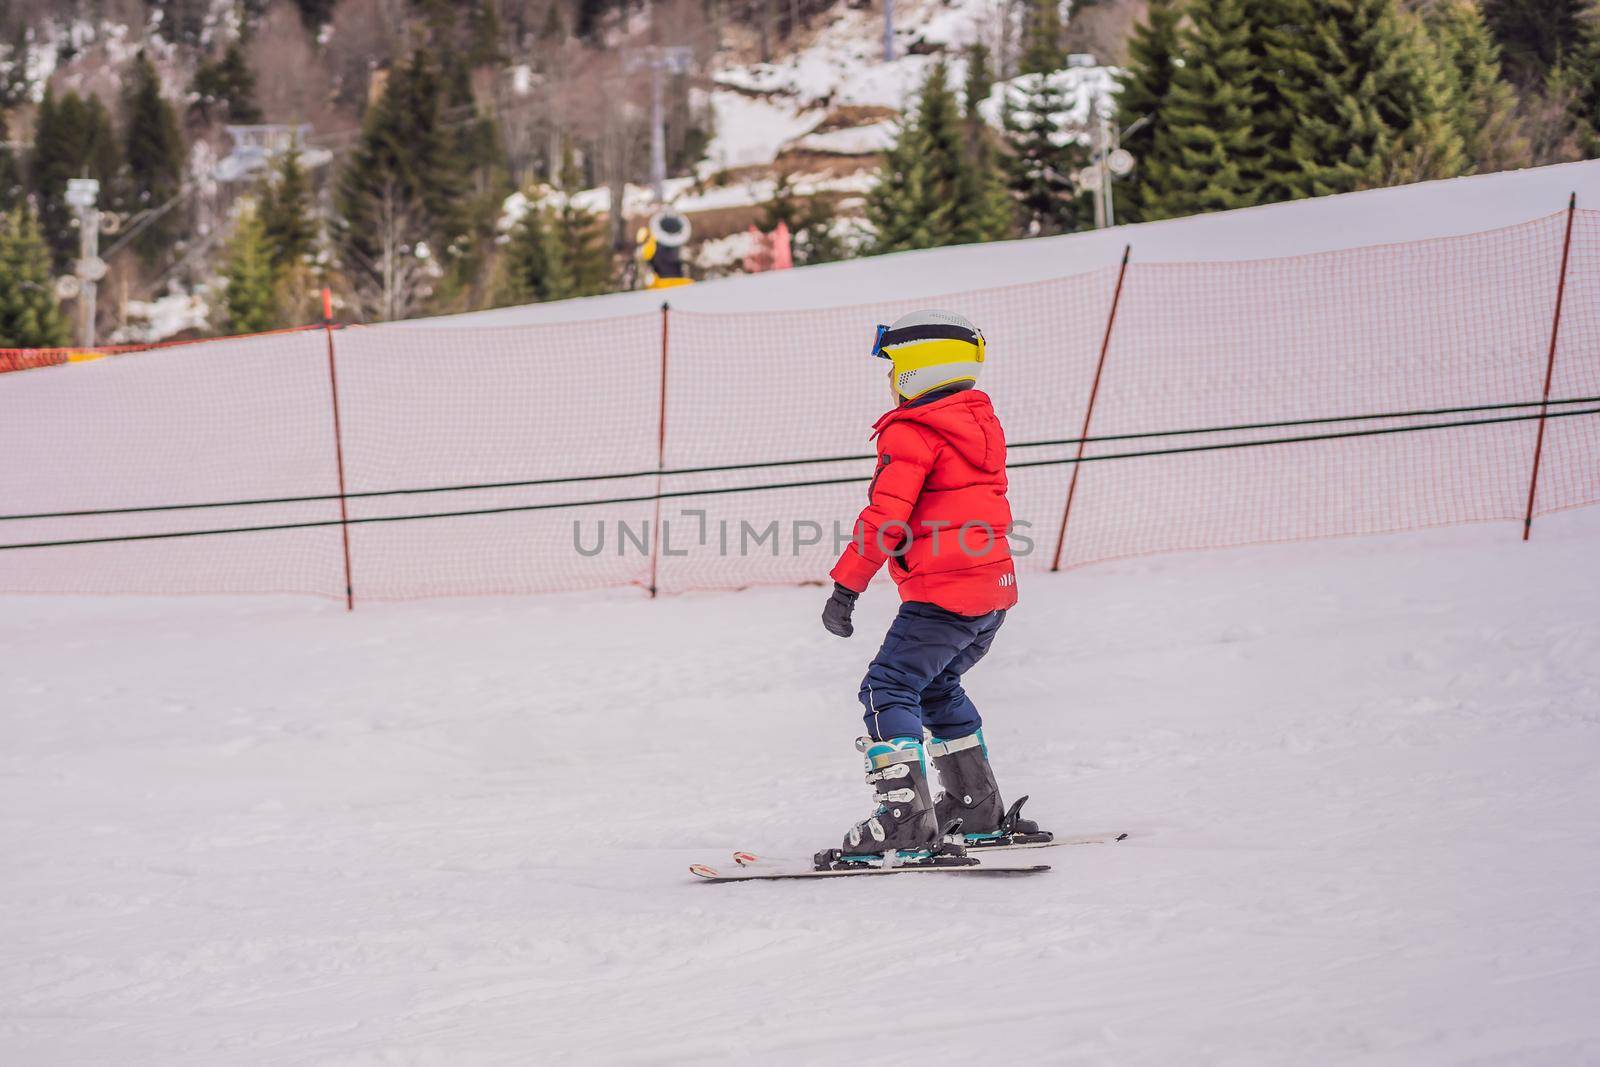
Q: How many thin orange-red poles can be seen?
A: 4